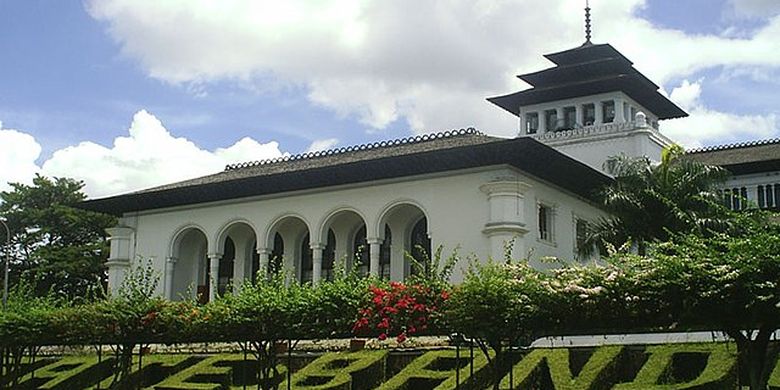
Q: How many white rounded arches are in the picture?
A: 5